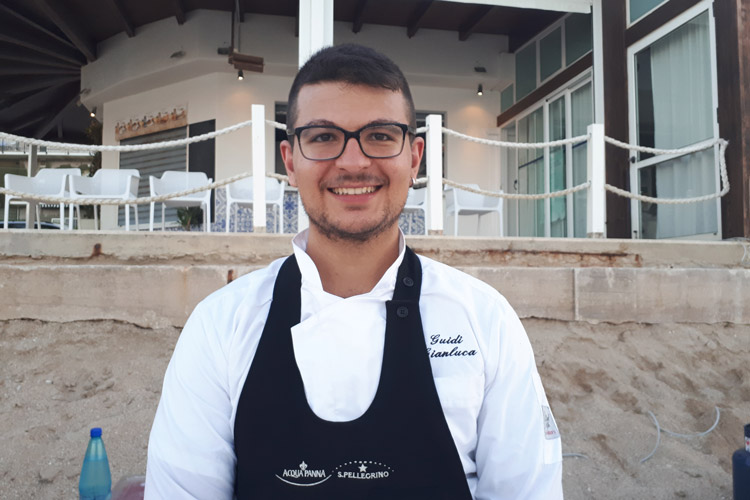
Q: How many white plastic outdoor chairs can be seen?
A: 6